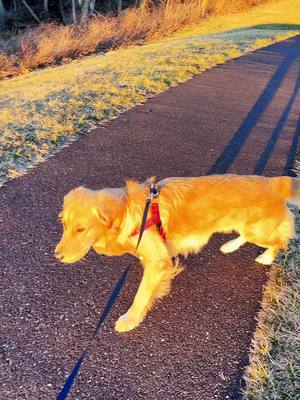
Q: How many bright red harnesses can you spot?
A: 1